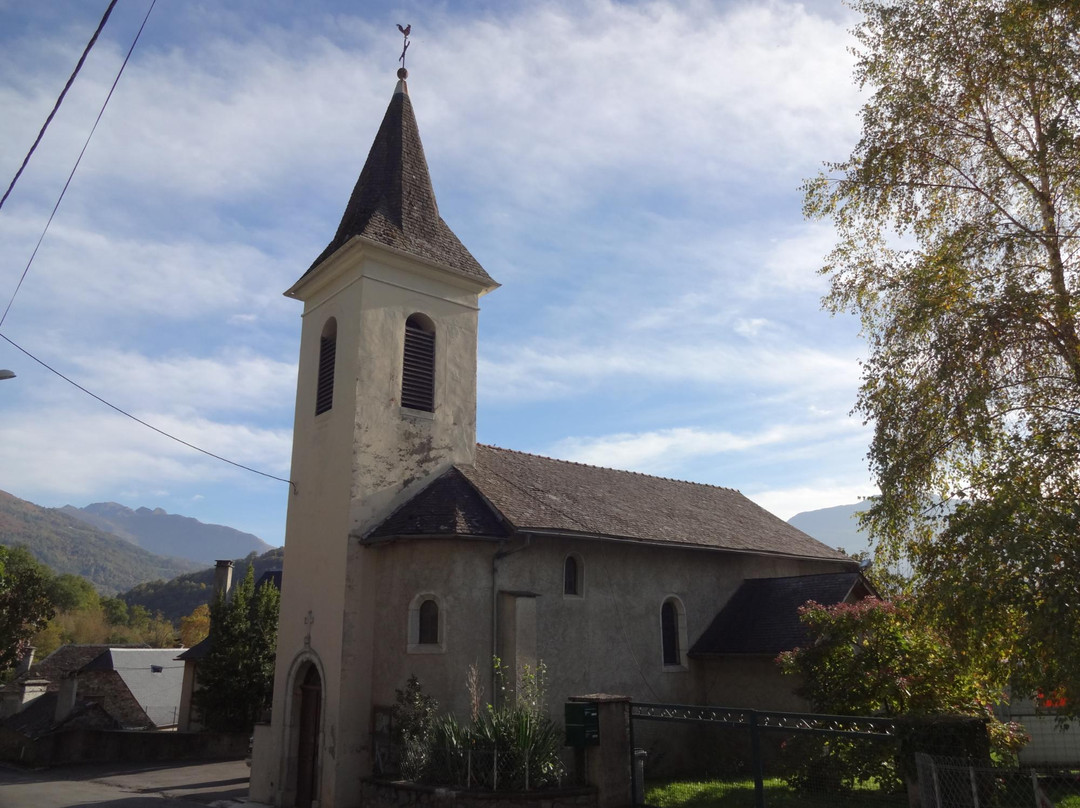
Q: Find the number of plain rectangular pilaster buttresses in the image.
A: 1